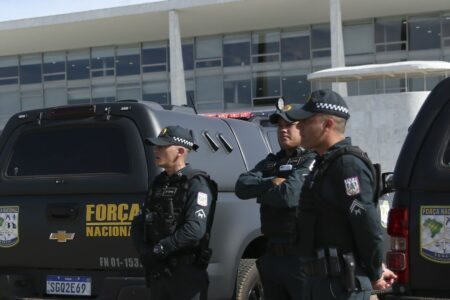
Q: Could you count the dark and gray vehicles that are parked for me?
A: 2